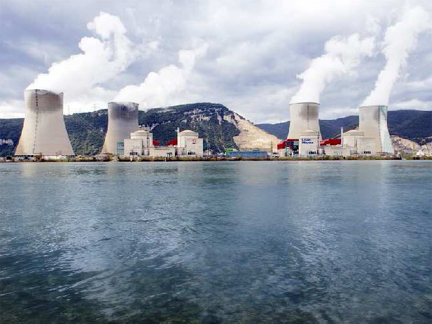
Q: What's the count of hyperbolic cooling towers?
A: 4